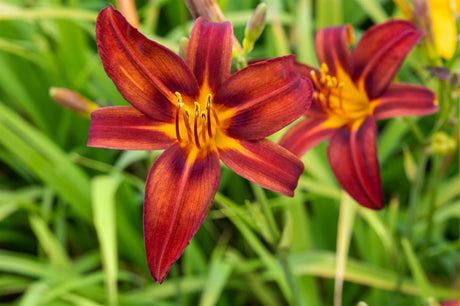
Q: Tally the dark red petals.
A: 12